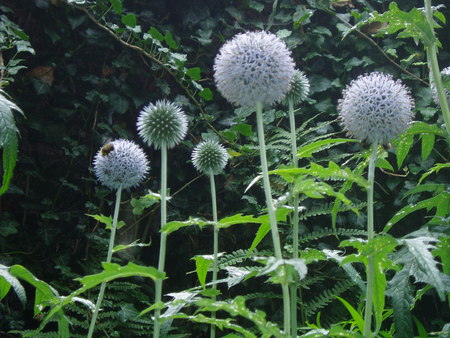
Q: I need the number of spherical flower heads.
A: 6